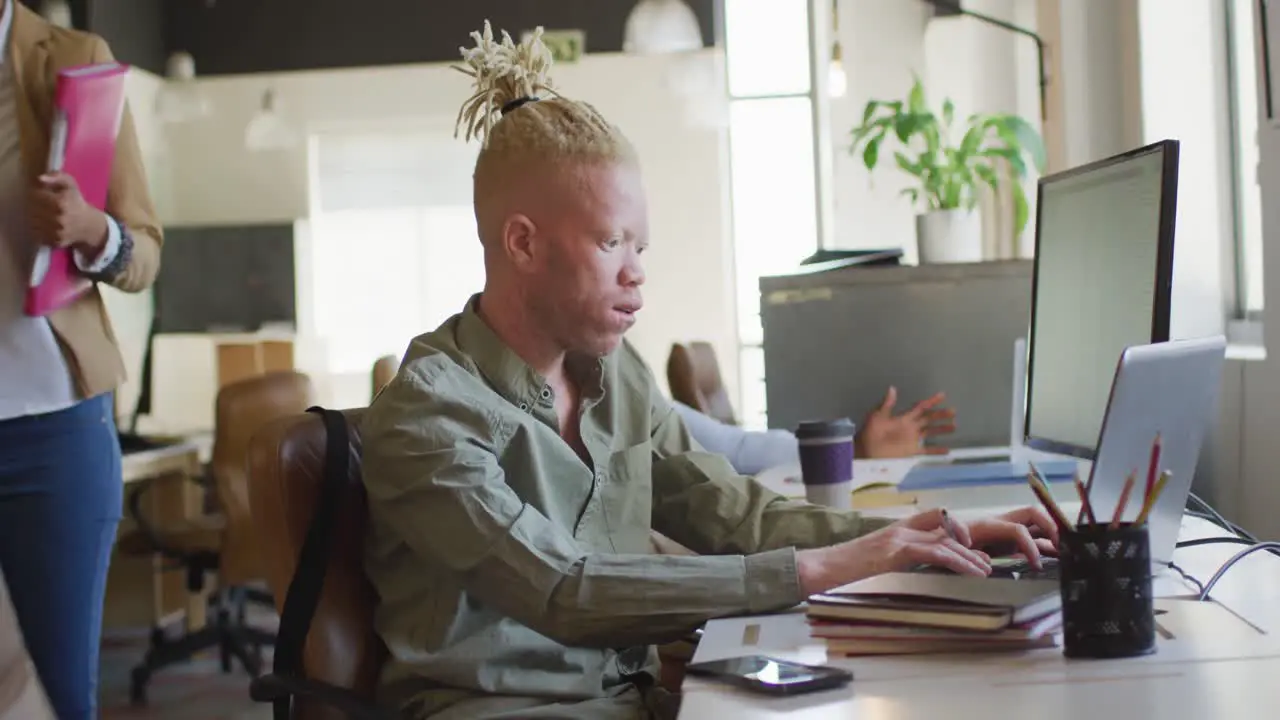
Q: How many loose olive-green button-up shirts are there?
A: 1